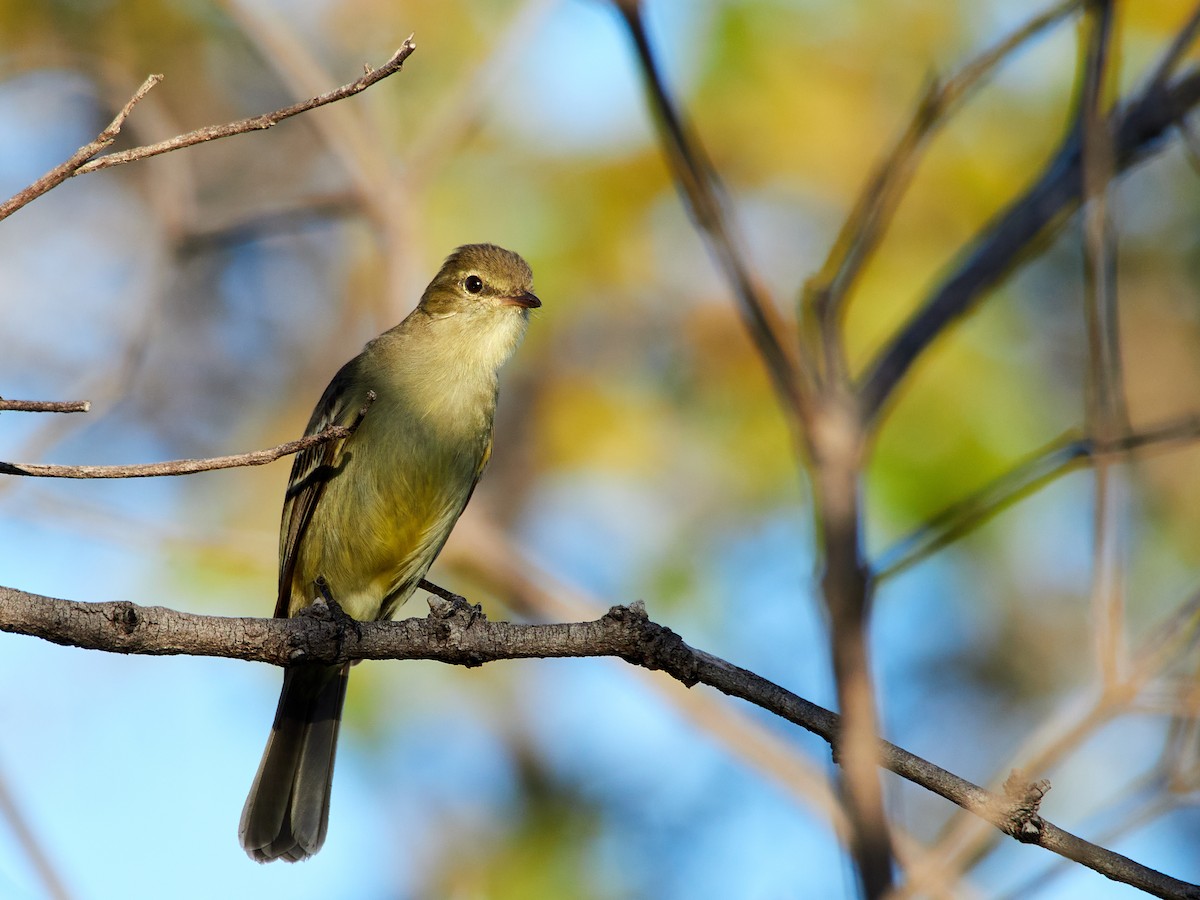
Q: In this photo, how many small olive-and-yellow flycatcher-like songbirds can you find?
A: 1